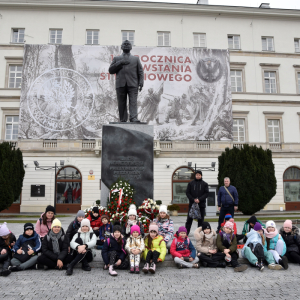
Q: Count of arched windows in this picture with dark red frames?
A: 3